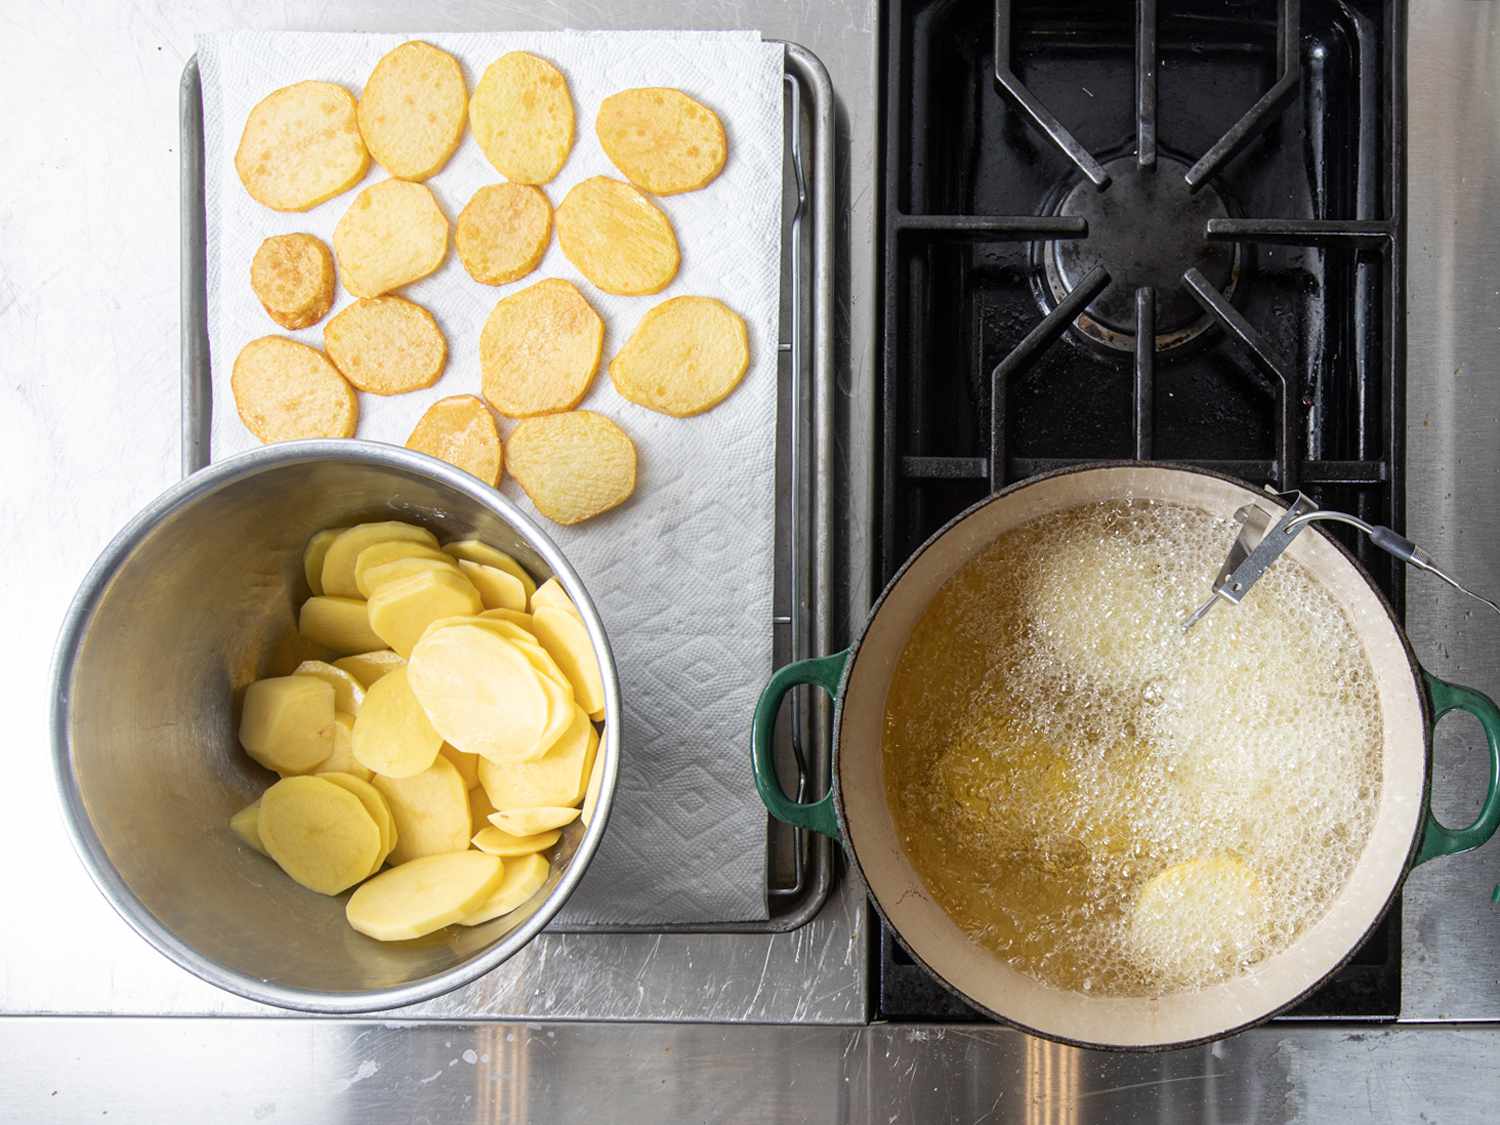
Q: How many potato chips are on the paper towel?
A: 14